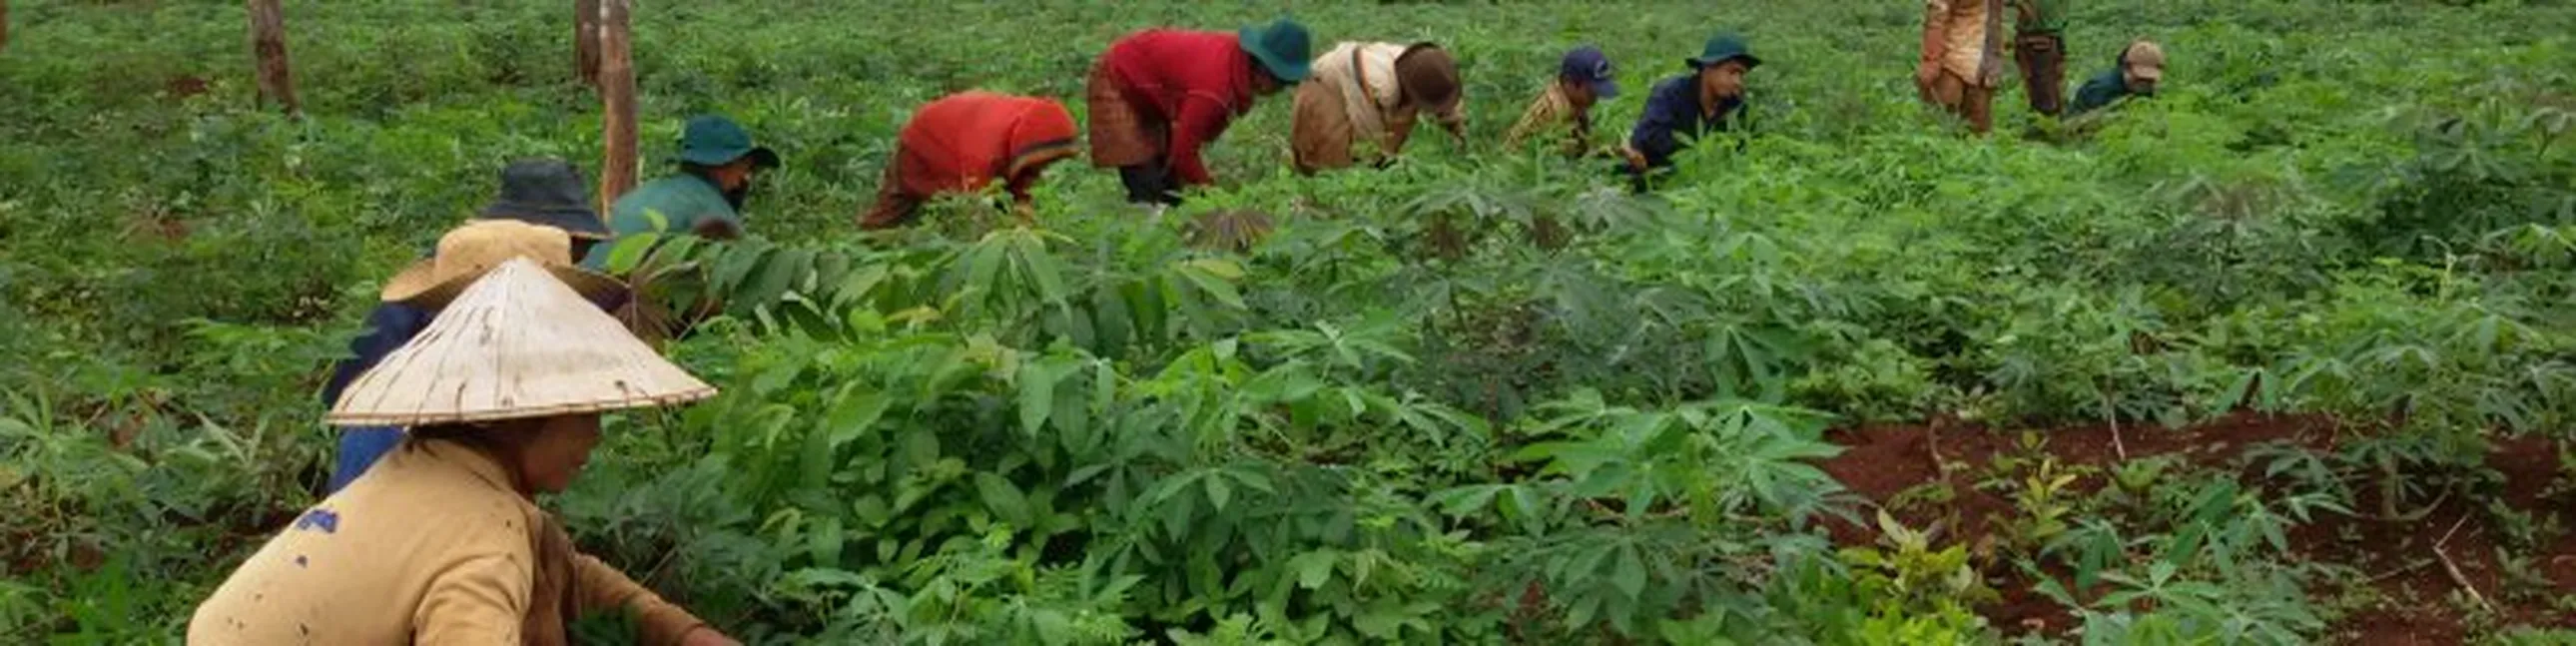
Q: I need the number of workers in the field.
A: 12